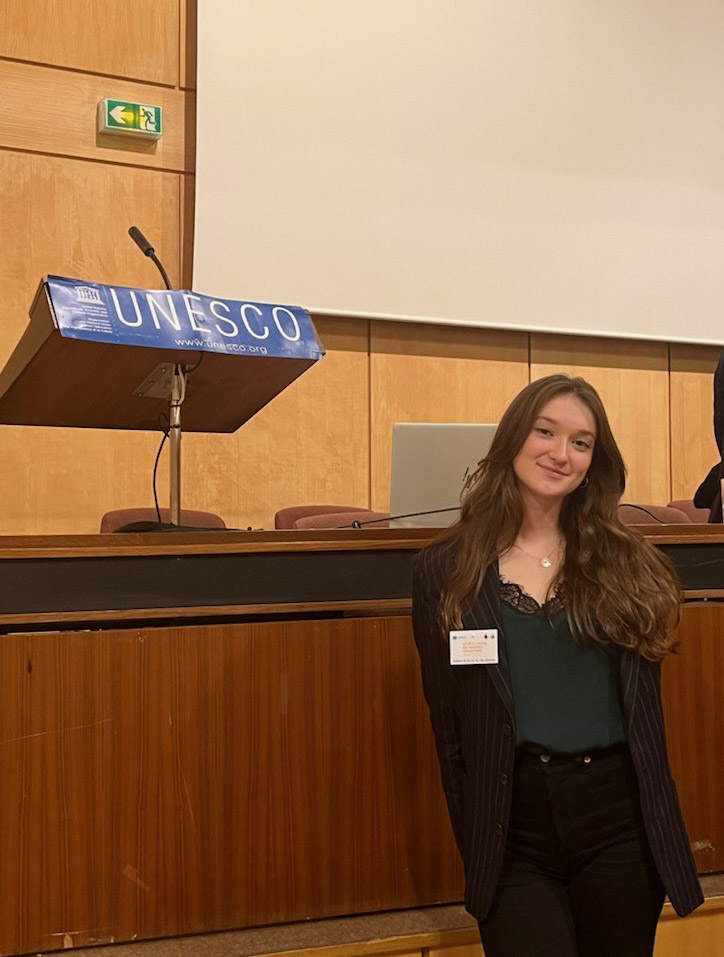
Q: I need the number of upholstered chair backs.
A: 5